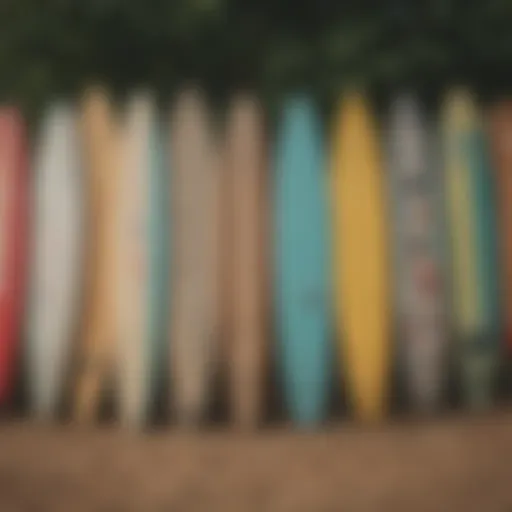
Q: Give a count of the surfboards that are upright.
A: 11